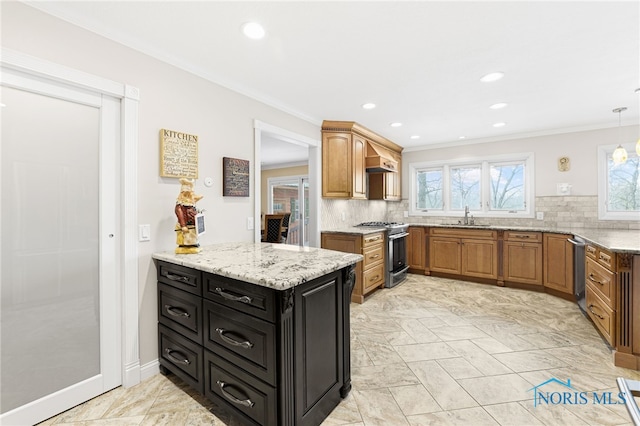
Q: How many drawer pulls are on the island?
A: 6